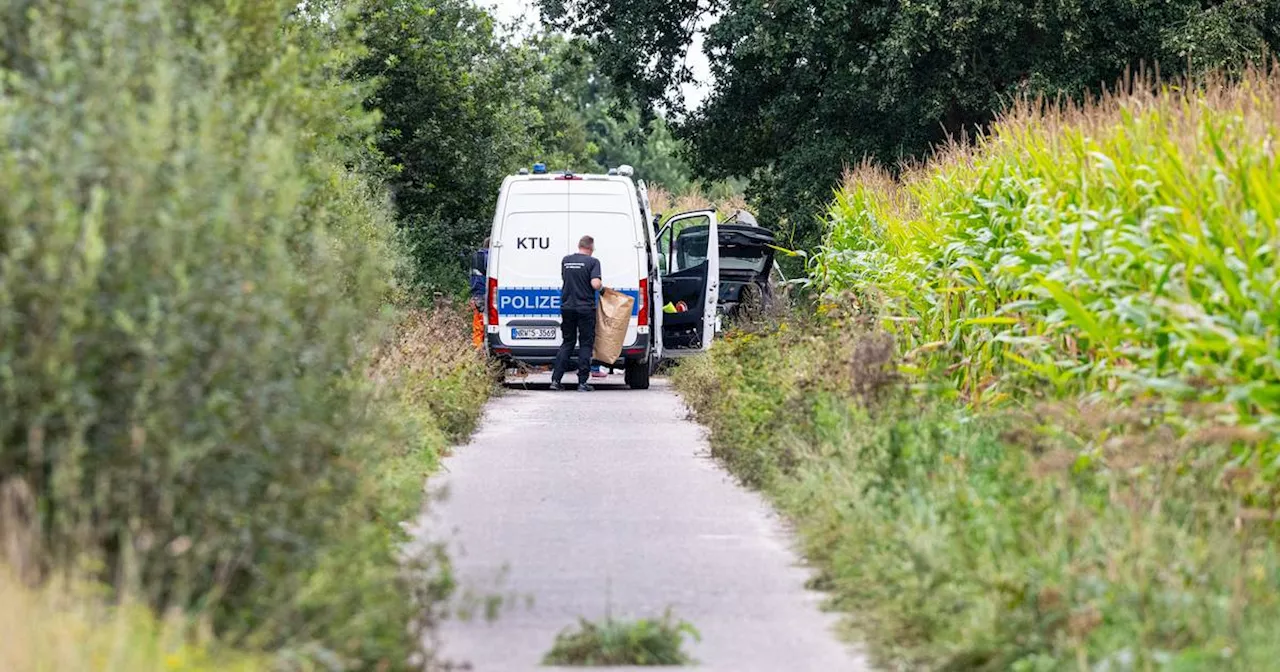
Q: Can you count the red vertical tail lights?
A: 2